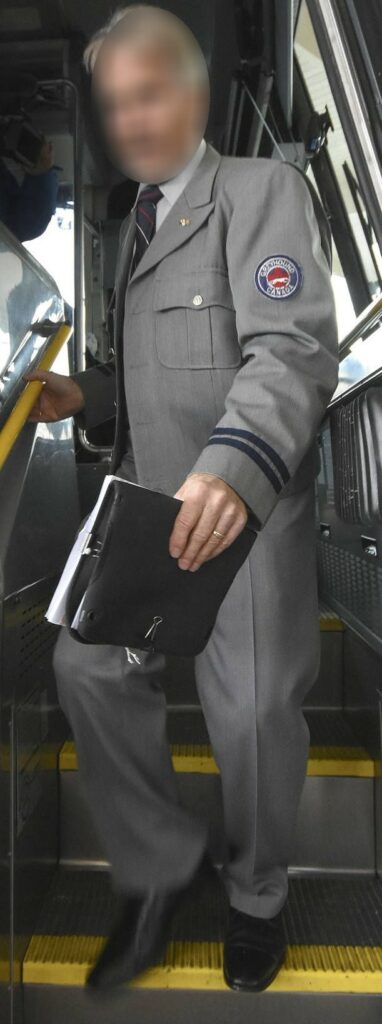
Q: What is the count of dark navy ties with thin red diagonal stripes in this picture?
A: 1